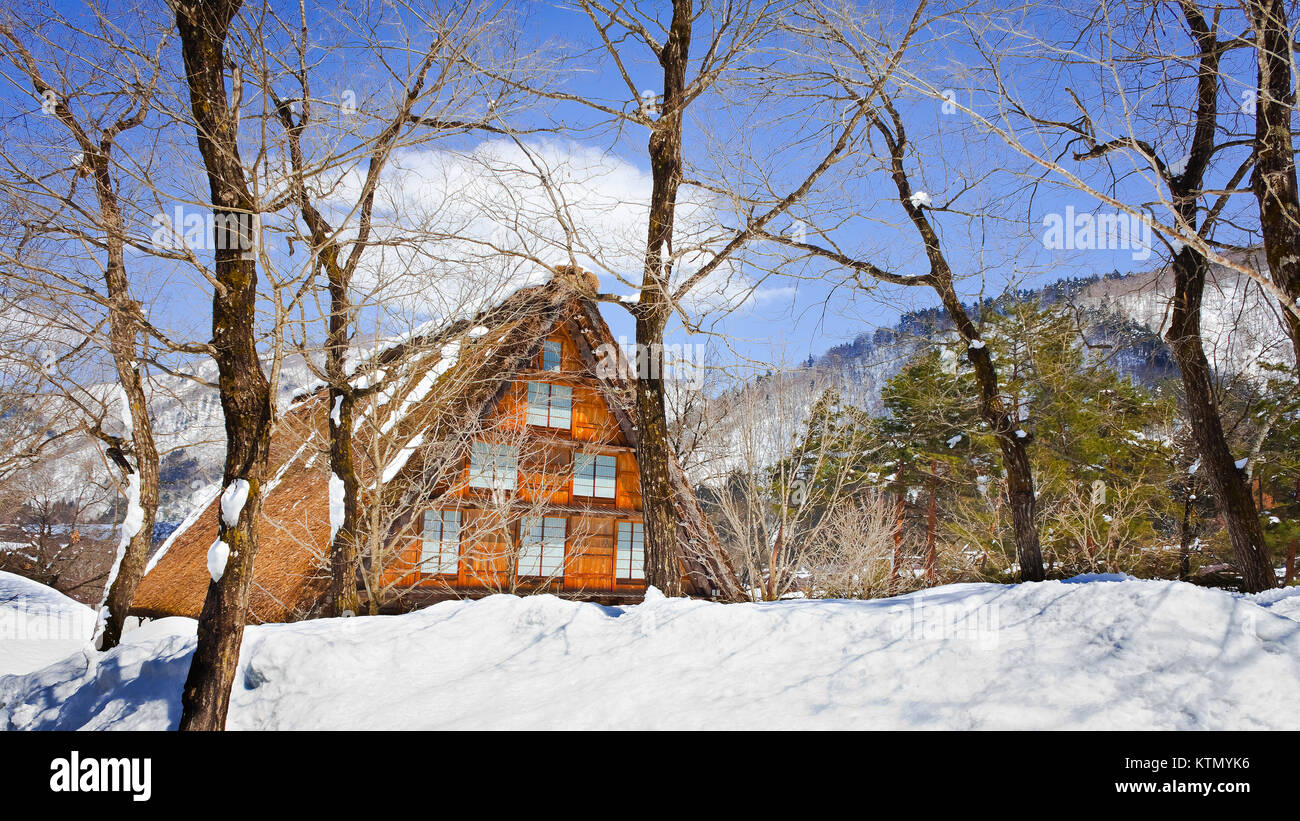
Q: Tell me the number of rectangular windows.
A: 7